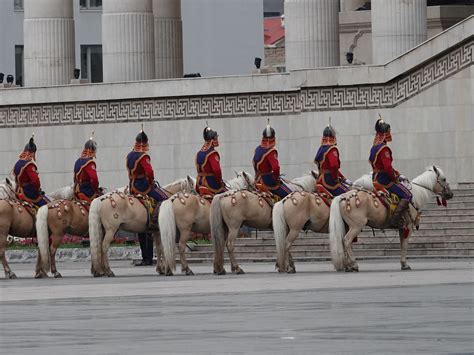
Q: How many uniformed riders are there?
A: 7